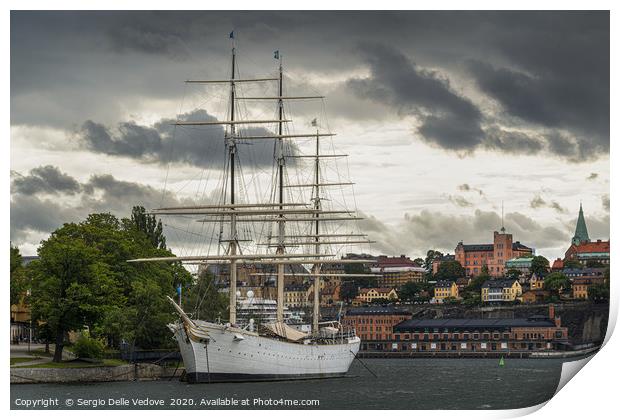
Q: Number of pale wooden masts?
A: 3